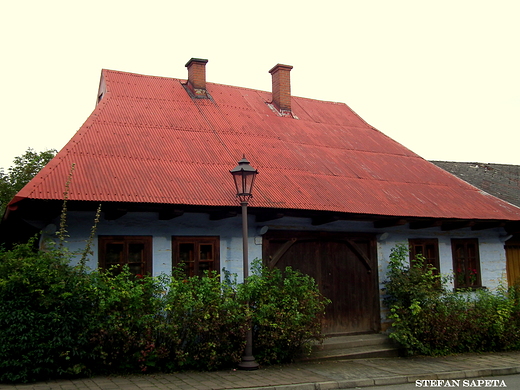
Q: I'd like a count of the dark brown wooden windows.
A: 4